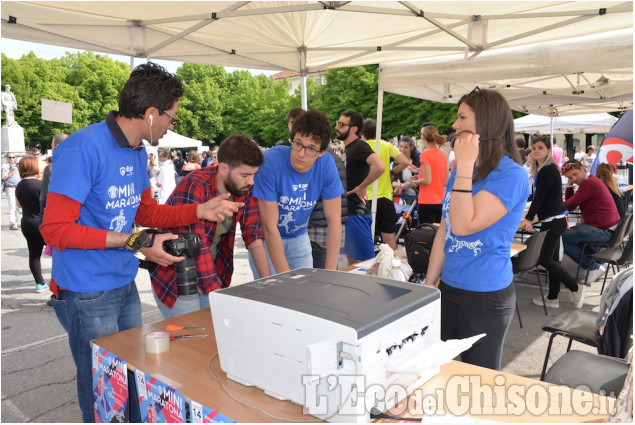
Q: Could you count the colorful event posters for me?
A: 3